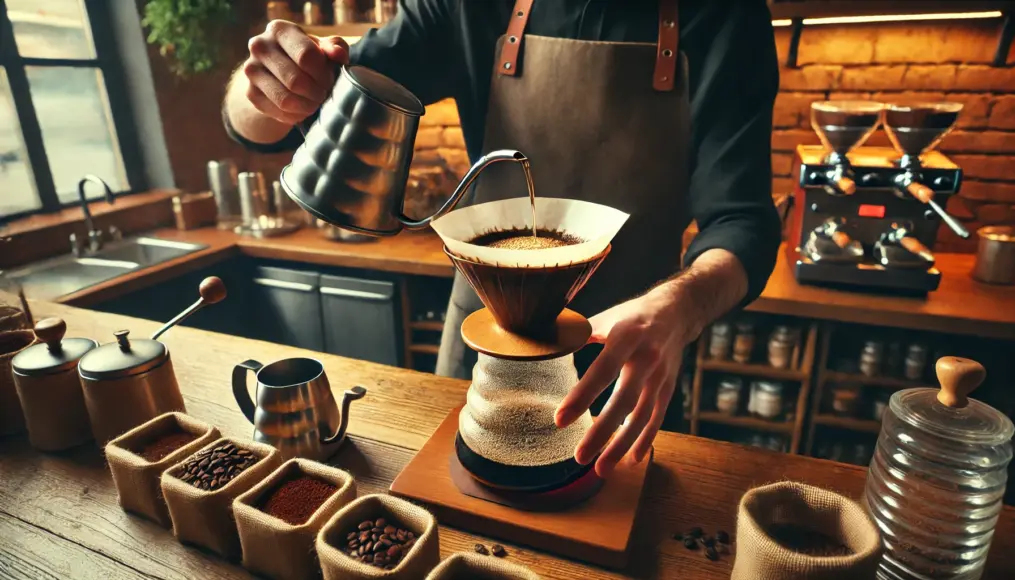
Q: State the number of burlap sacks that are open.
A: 6